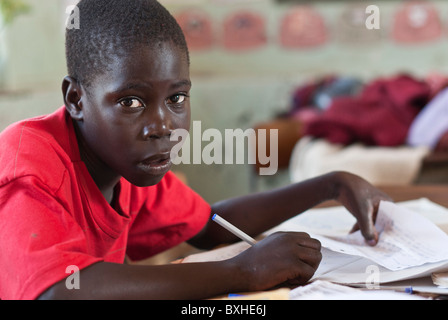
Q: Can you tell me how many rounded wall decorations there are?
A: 5